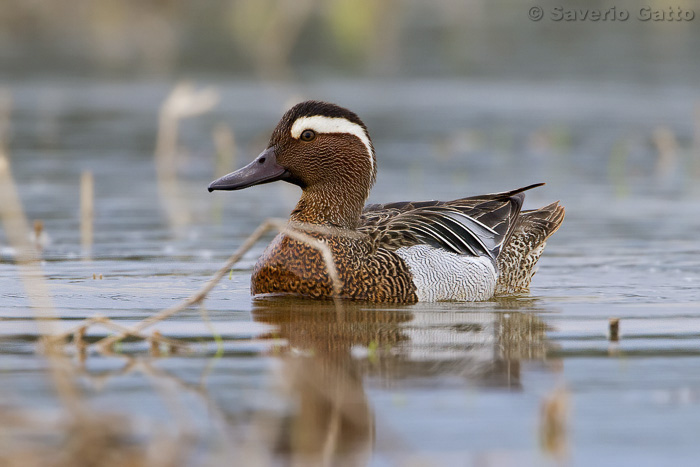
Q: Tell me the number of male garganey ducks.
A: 1